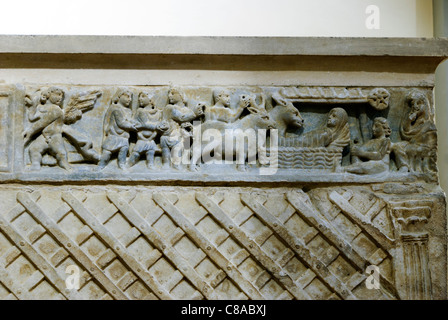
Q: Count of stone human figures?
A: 8